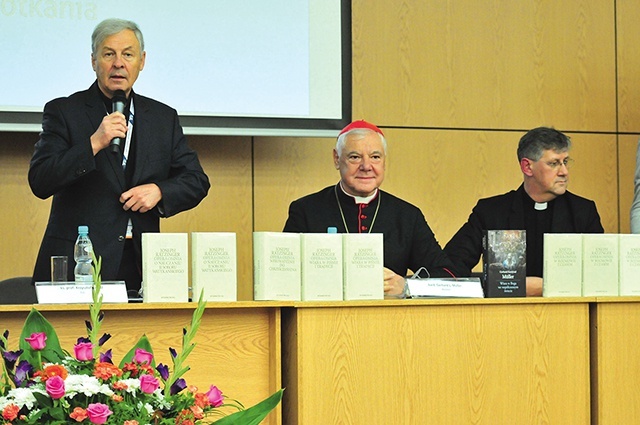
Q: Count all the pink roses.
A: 7